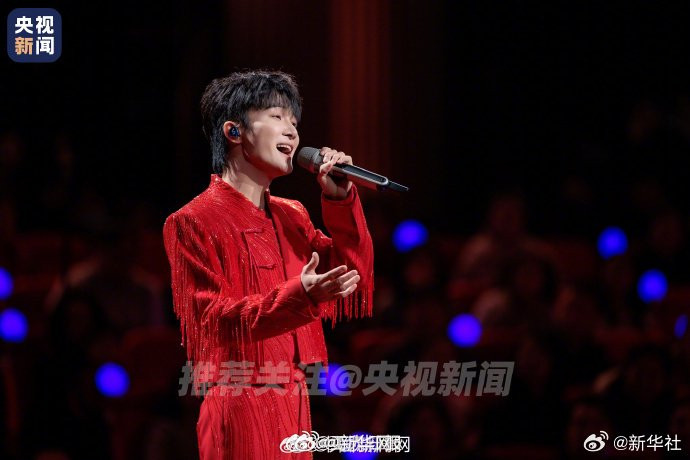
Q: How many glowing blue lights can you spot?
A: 10